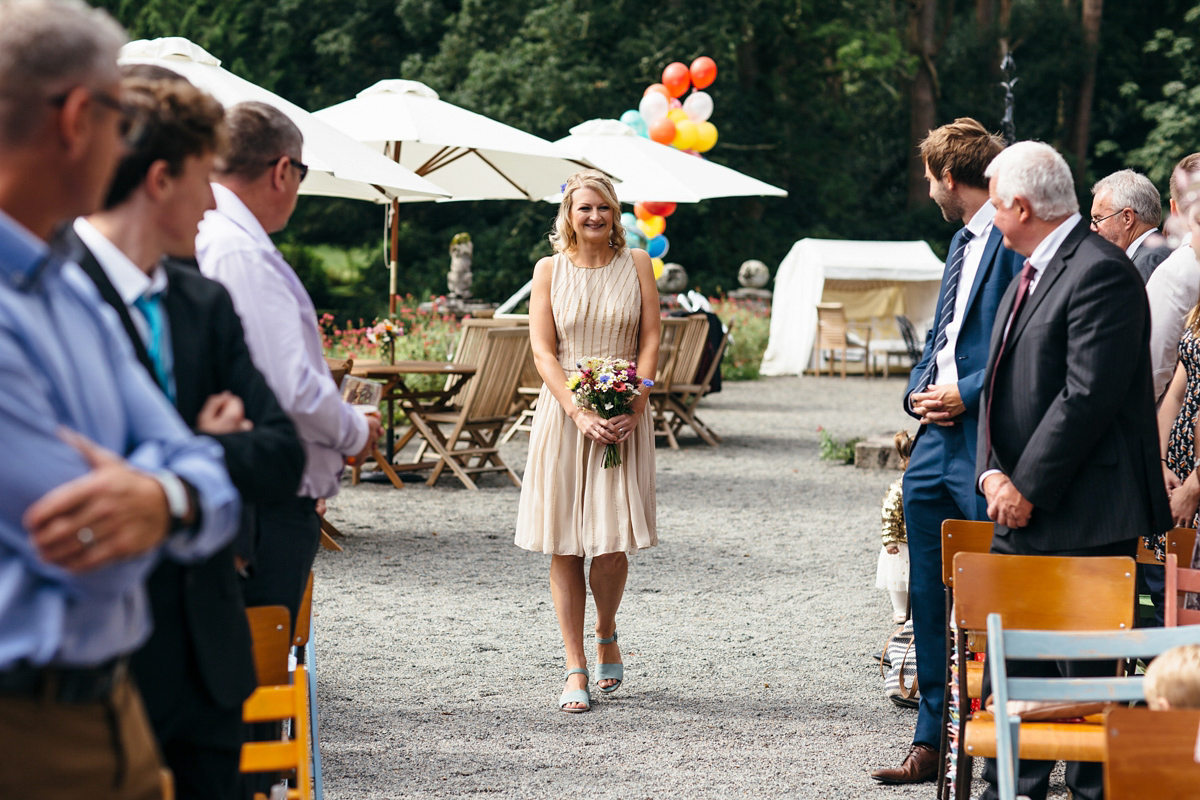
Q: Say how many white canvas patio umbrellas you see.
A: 3